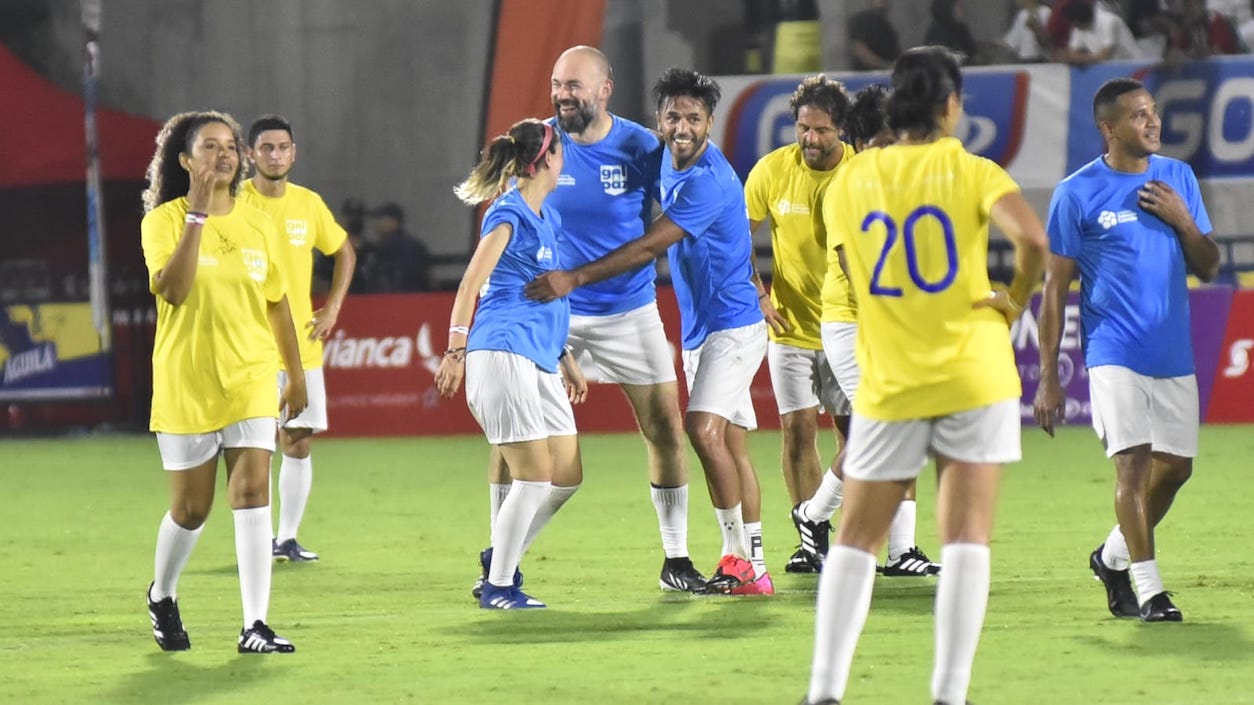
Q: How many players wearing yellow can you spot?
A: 5